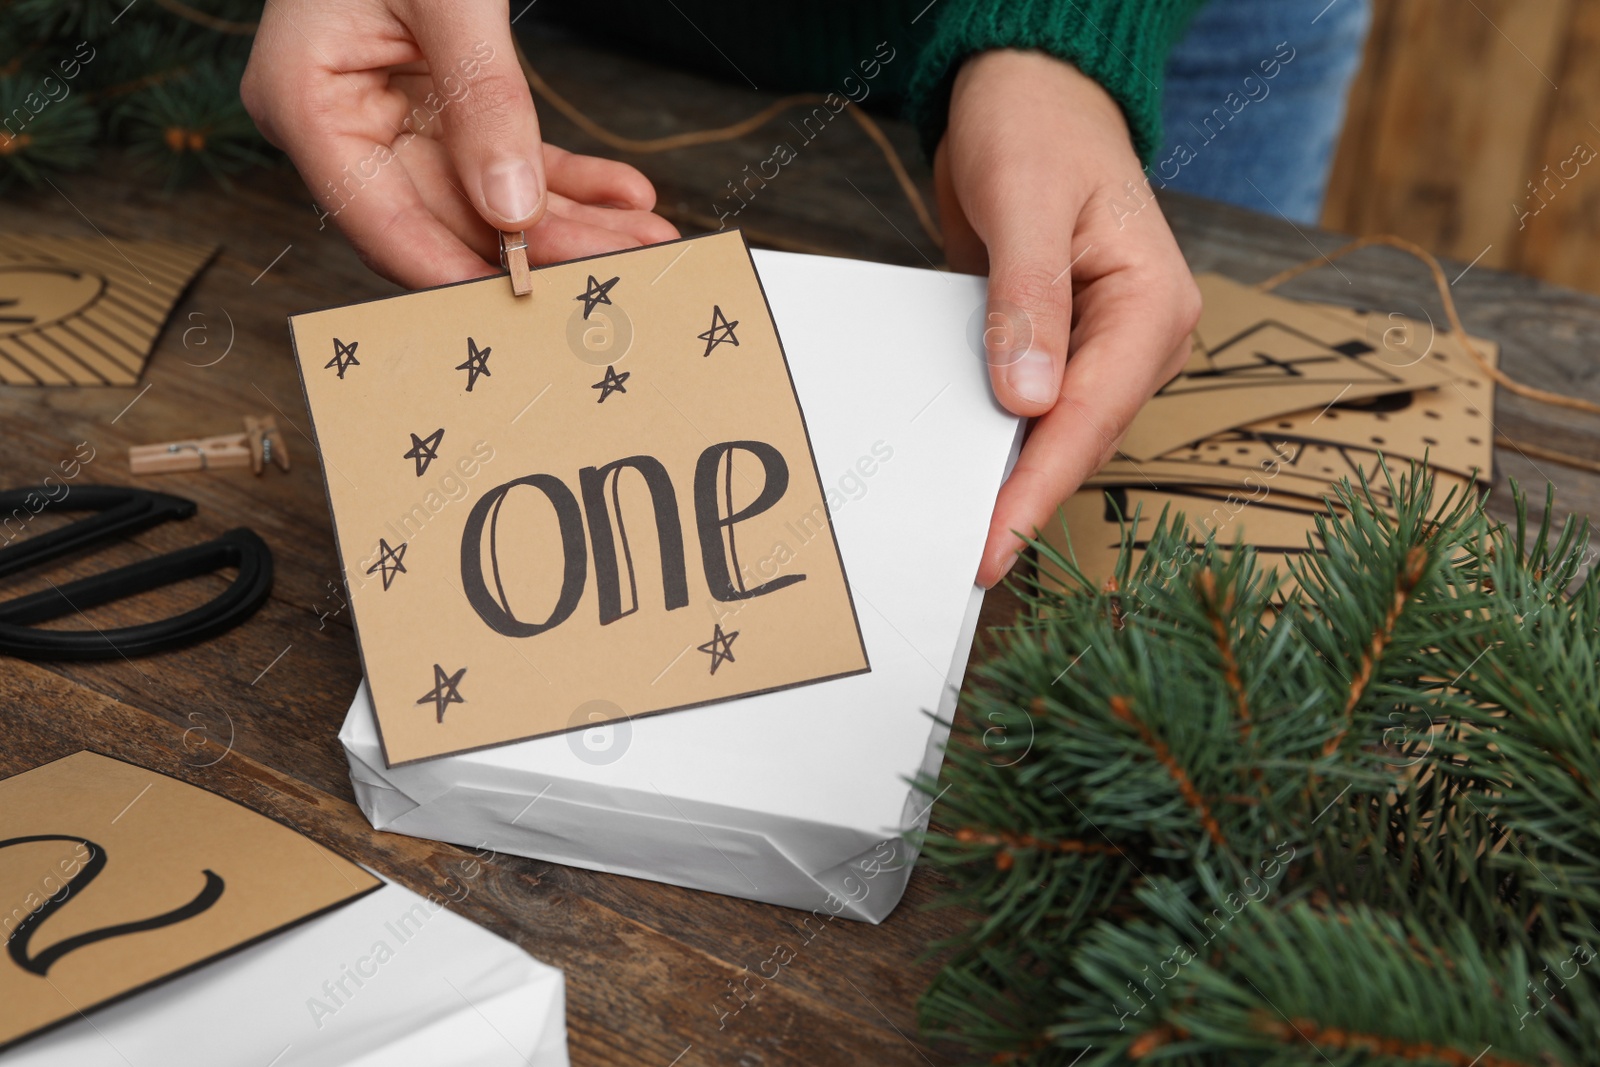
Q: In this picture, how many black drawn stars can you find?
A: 9